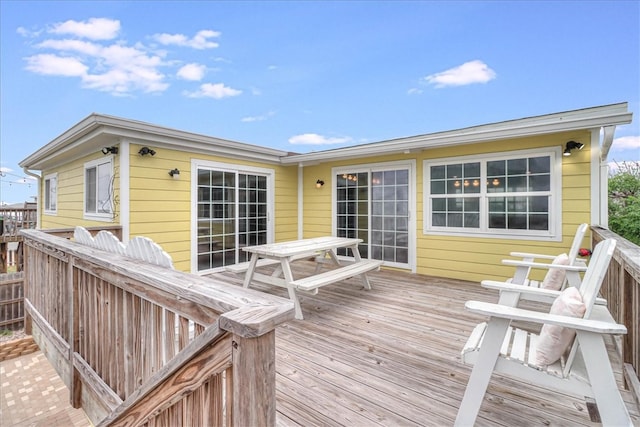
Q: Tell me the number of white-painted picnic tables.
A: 1